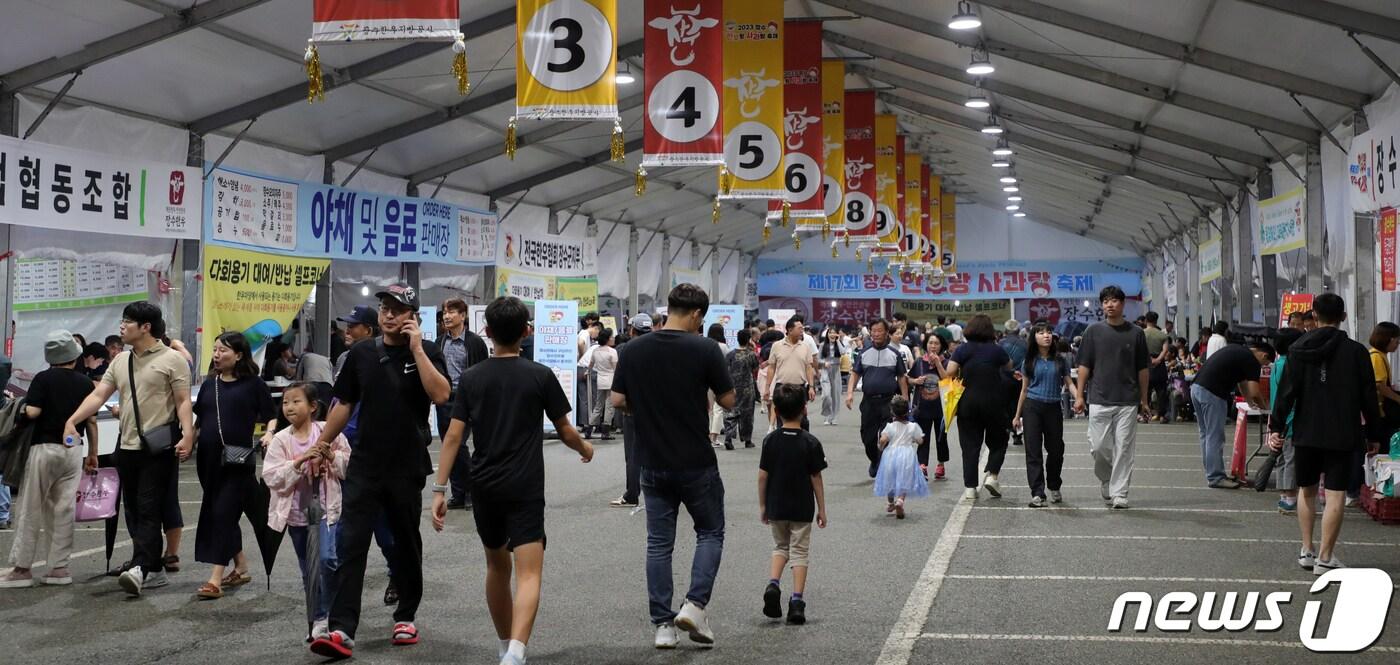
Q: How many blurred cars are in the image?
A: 0